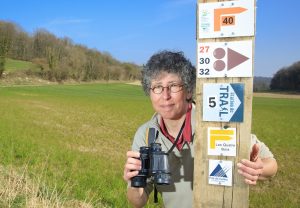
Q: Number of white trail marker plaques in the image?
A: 5